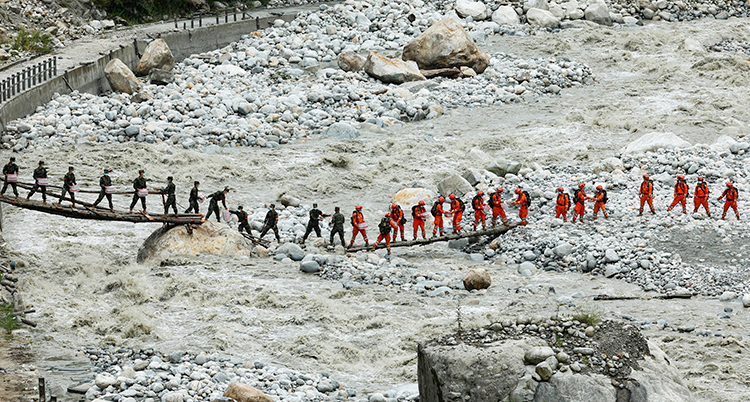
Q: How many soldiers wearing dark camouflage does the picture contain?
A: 12